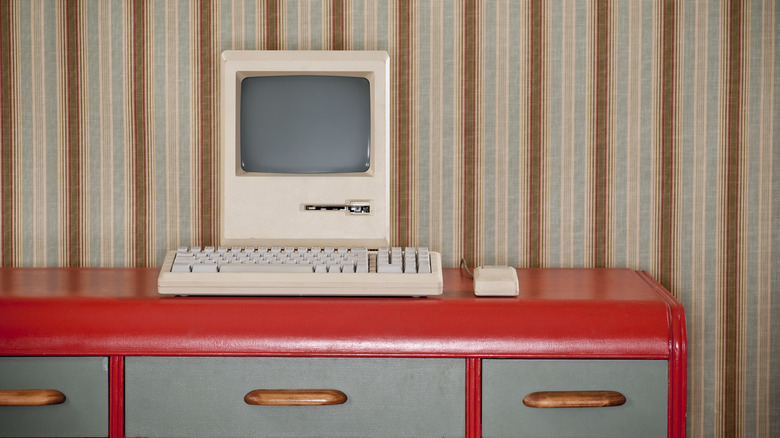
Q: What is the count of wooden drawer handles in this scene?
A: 3